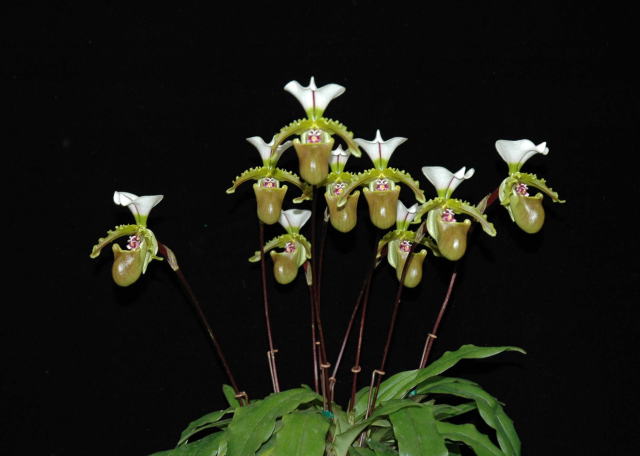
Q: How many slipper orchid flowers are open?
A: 9